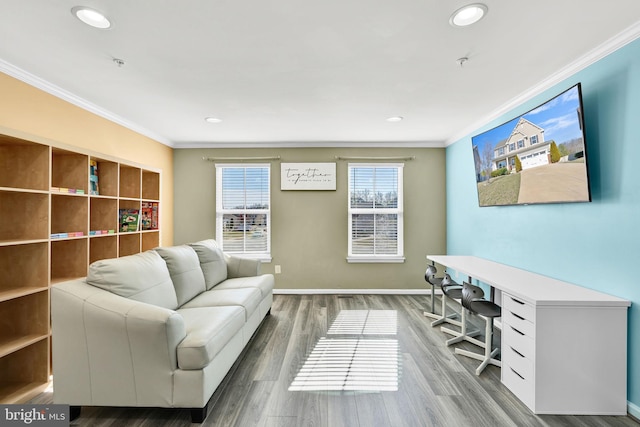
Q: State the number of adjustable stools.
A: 3